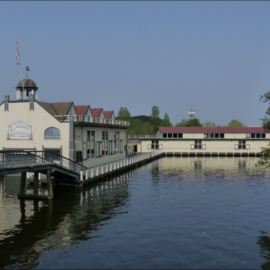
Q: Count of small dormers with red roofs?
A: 3